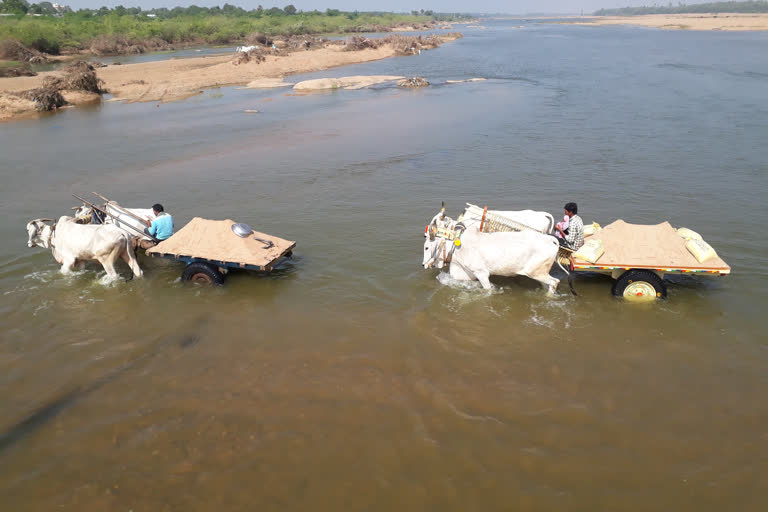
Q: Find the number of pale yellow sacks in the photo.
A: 4